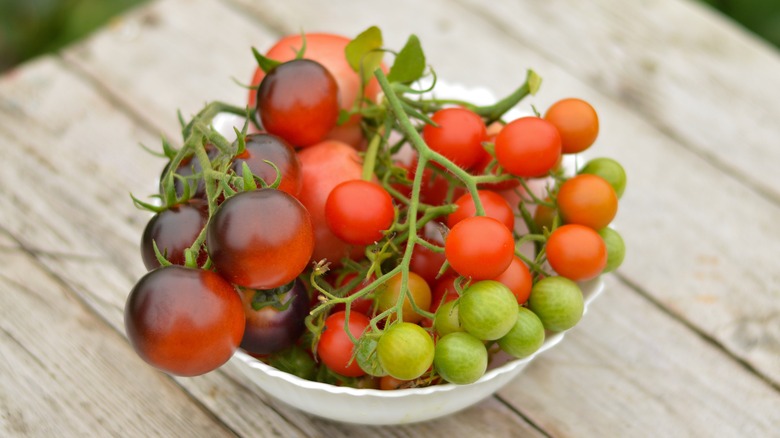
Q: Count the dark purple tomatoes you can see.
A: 7